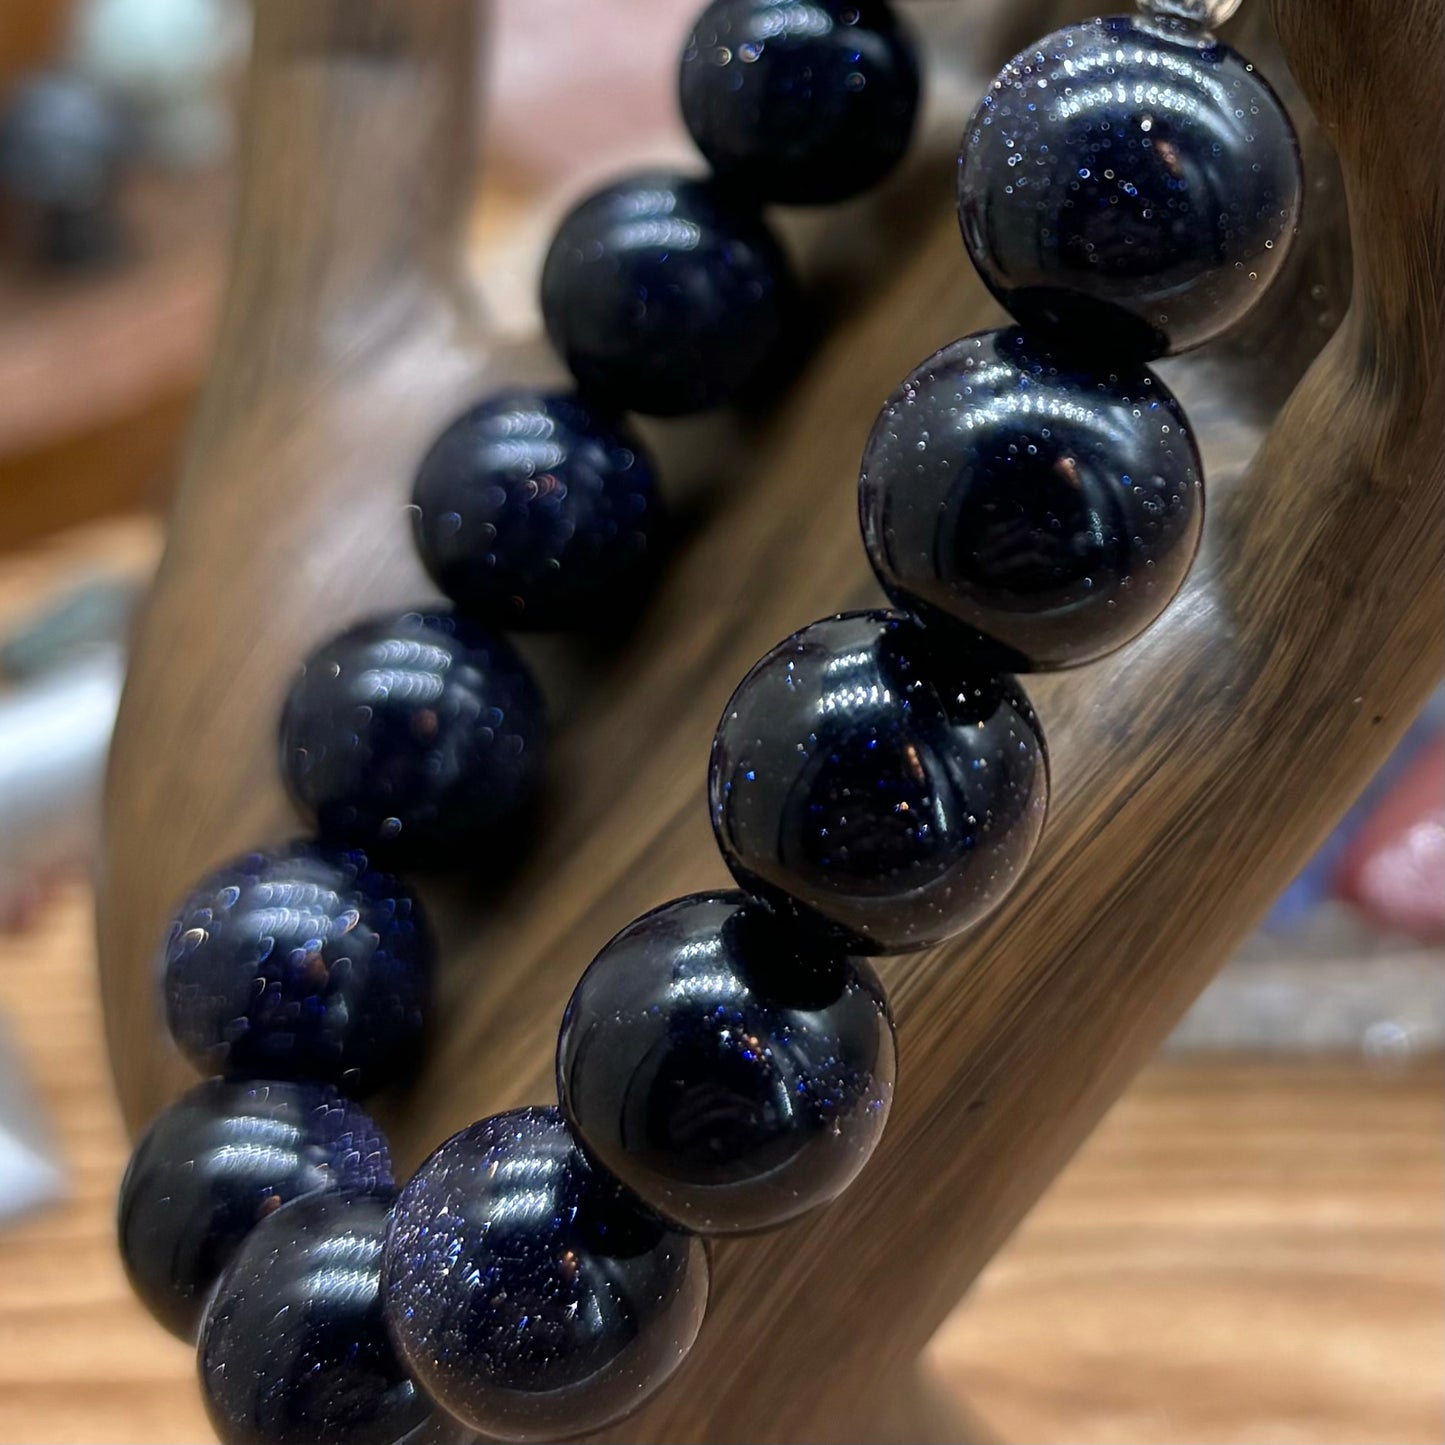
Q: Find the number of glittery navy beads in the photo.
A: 12